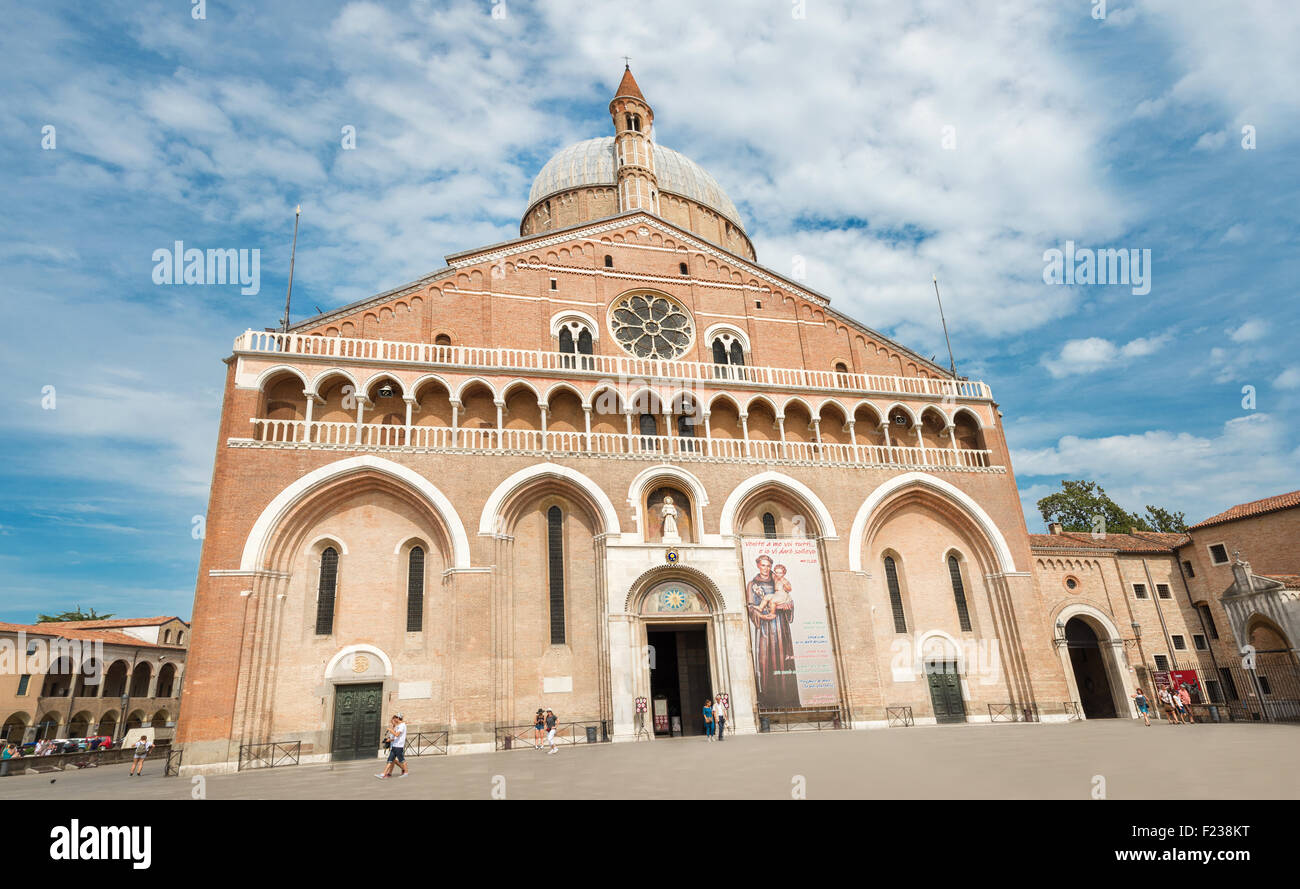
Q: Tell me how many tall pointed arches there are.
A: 4